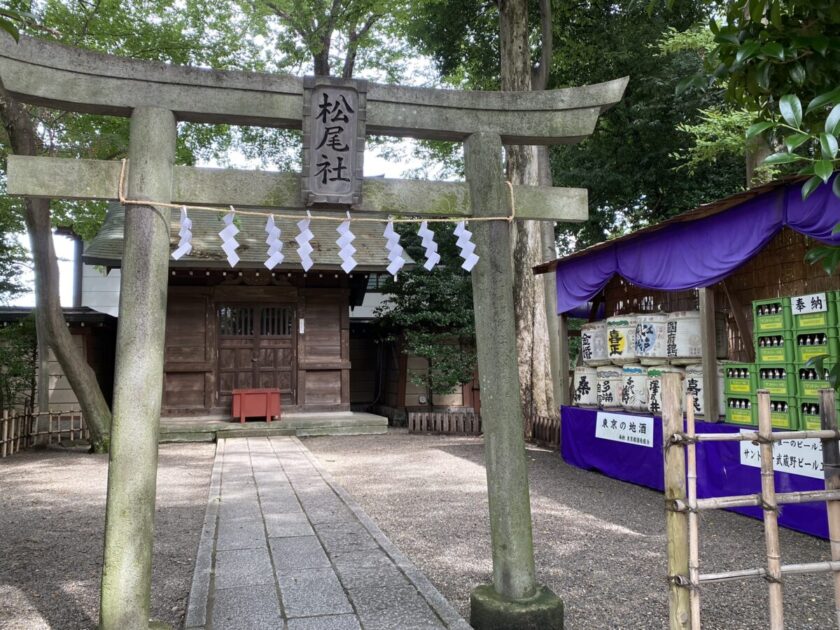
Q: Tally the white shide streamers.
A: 8